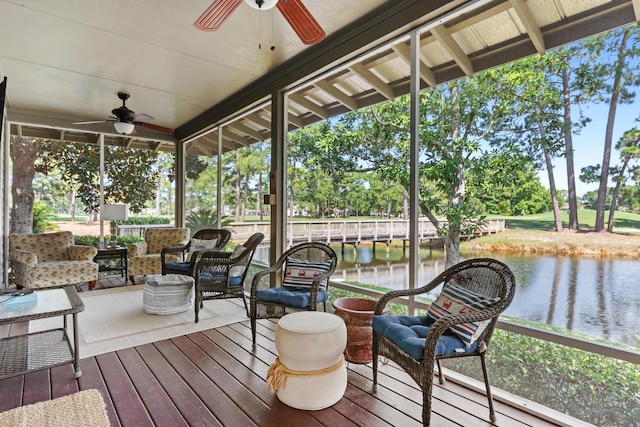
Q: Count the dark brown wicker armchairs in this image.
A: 4